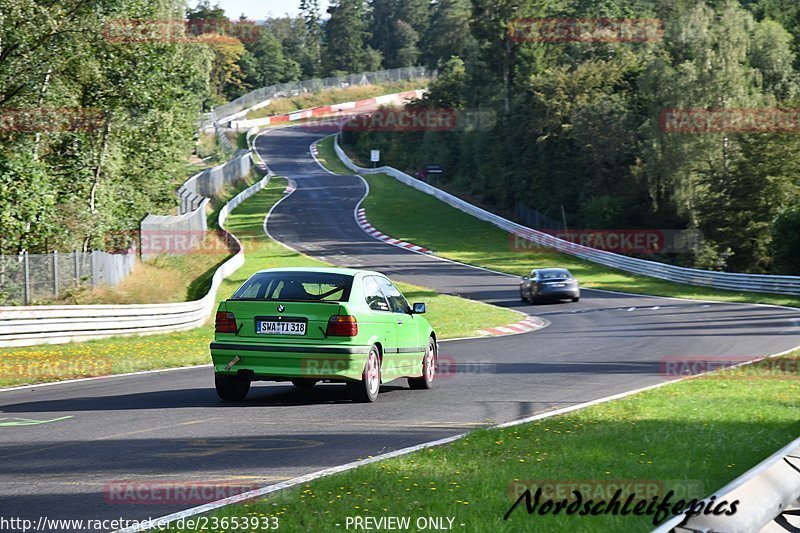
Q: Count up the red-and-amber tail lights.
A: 2